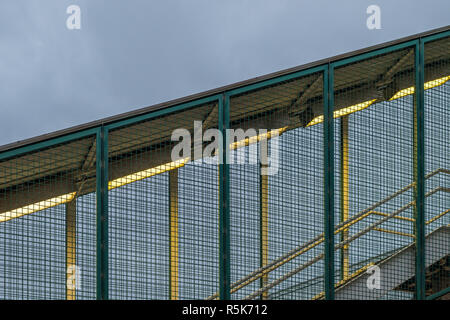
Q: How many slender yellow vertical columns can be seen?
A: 4